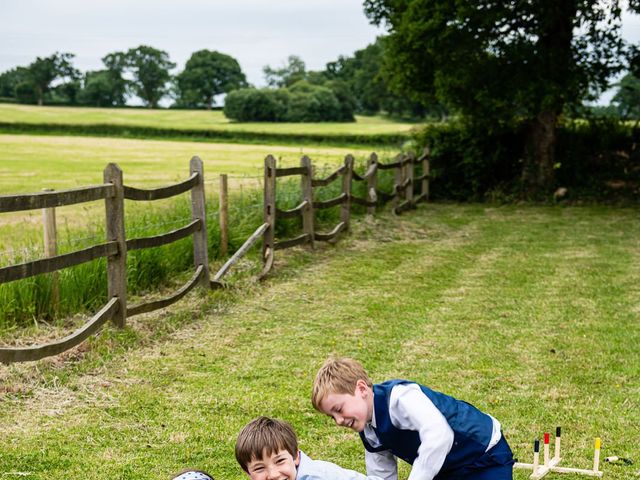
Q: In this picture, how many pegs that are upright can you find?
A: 4